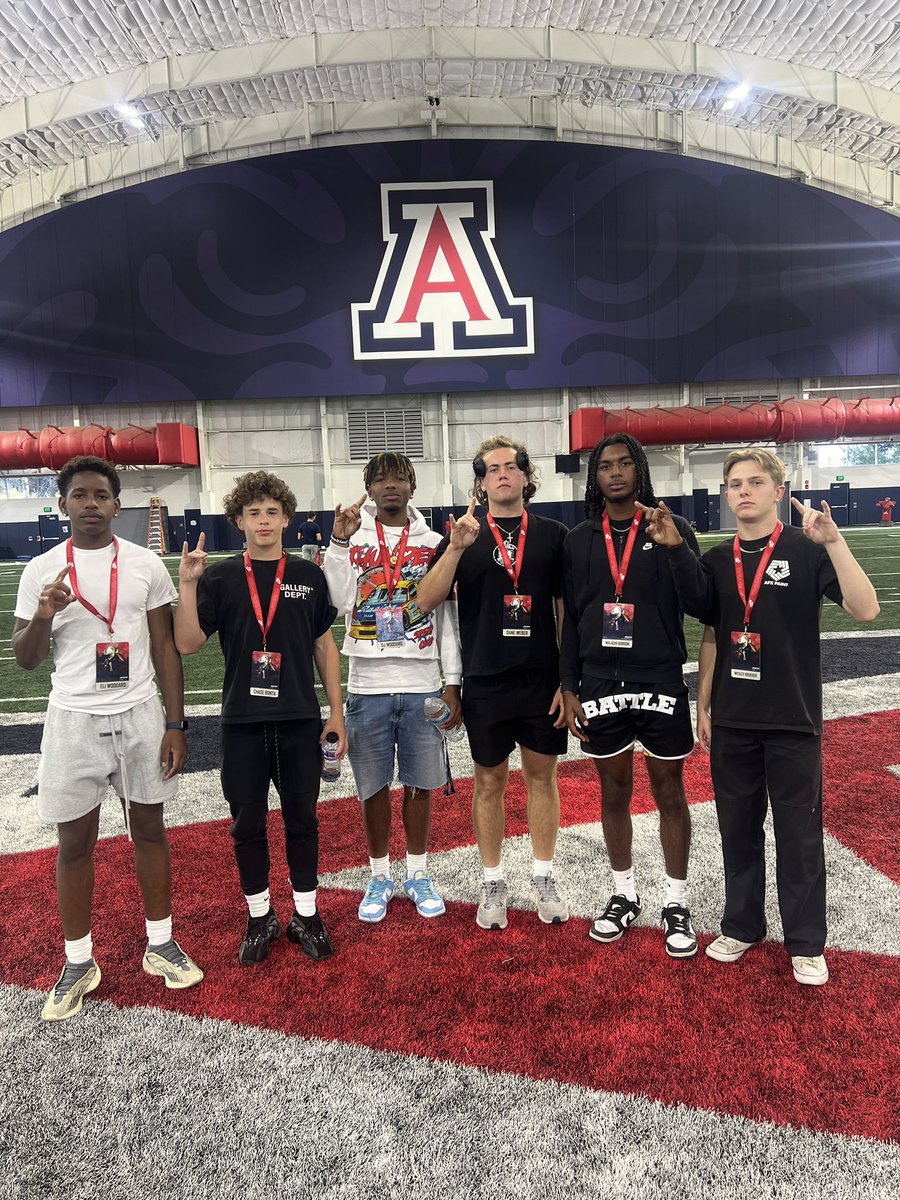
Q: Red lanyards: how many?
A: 6